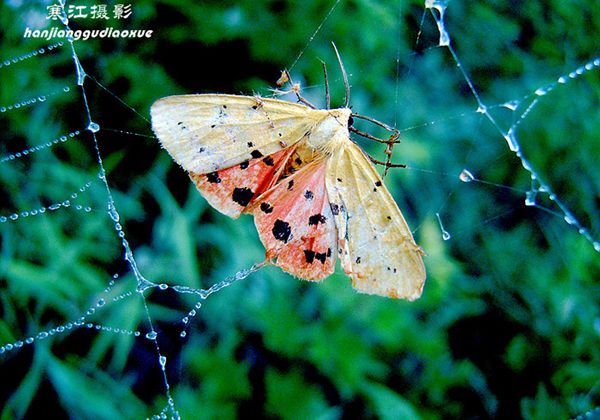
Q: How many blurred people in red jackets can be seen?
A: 0